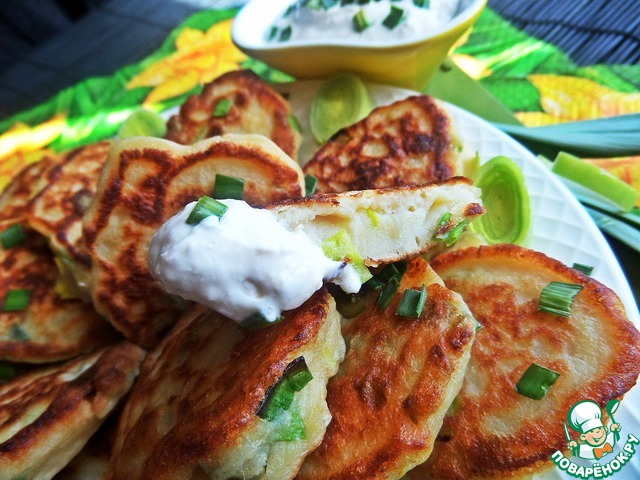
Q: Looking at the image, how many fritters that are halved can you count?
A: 1